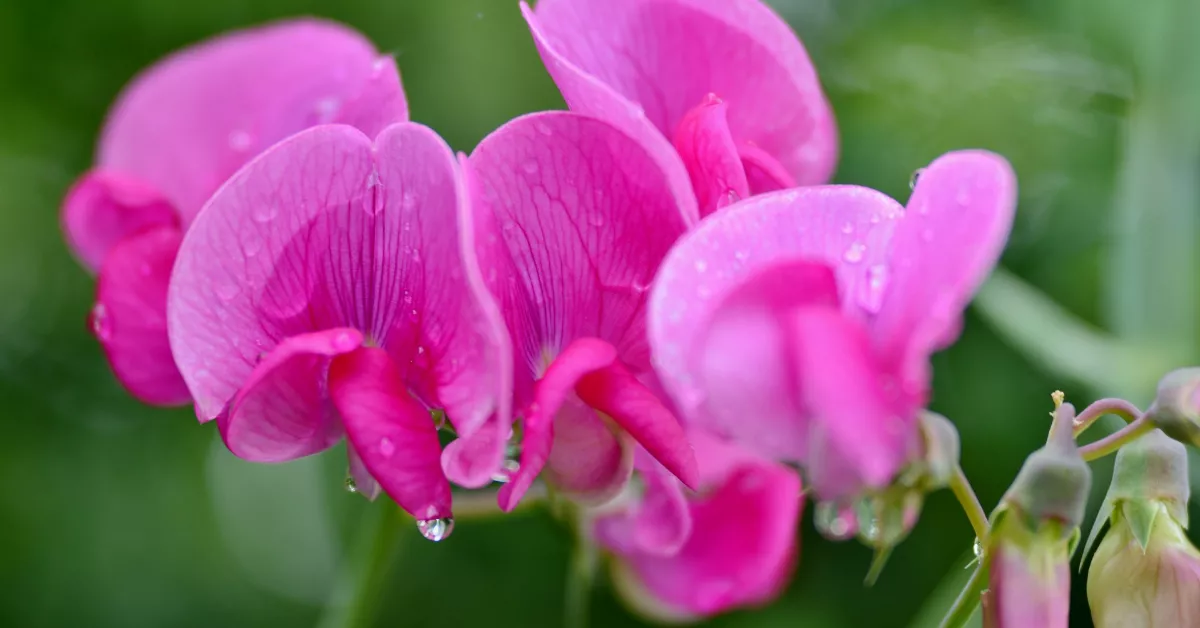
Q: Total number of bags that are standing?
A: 0